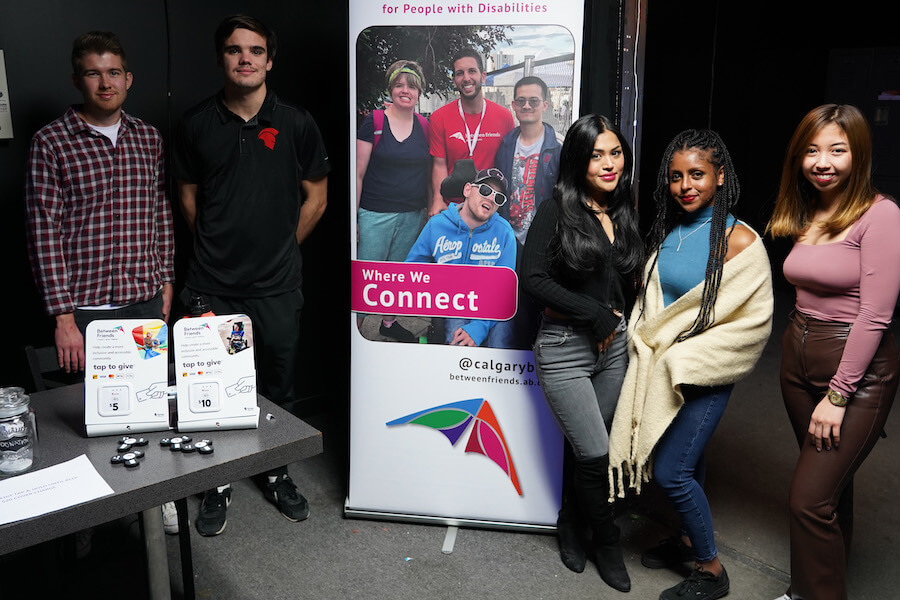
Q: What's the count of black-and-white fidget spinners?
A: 4